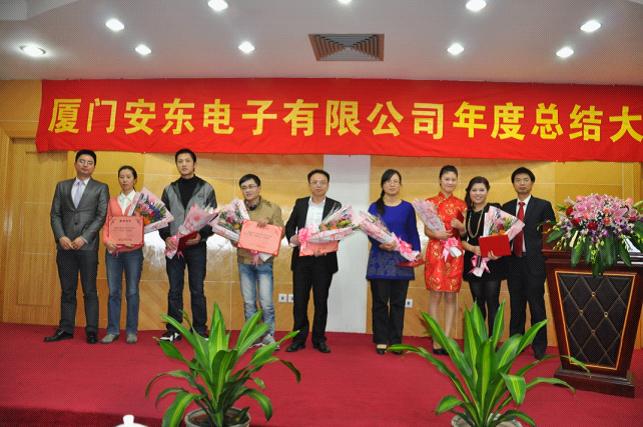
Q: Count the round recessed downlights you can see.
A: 10